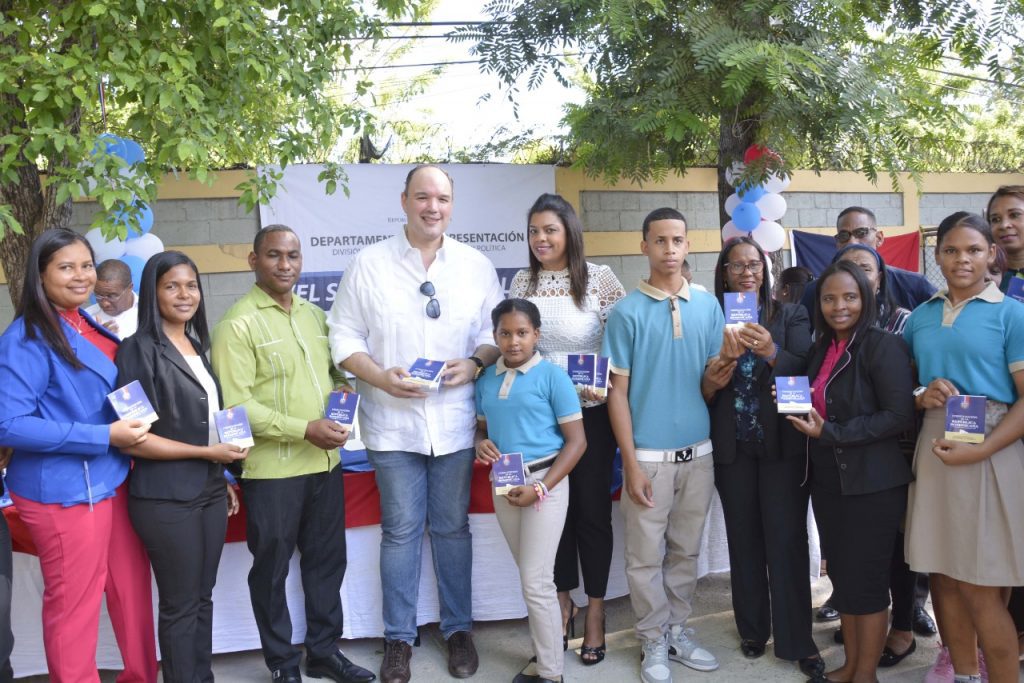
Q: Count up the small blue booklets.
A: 11